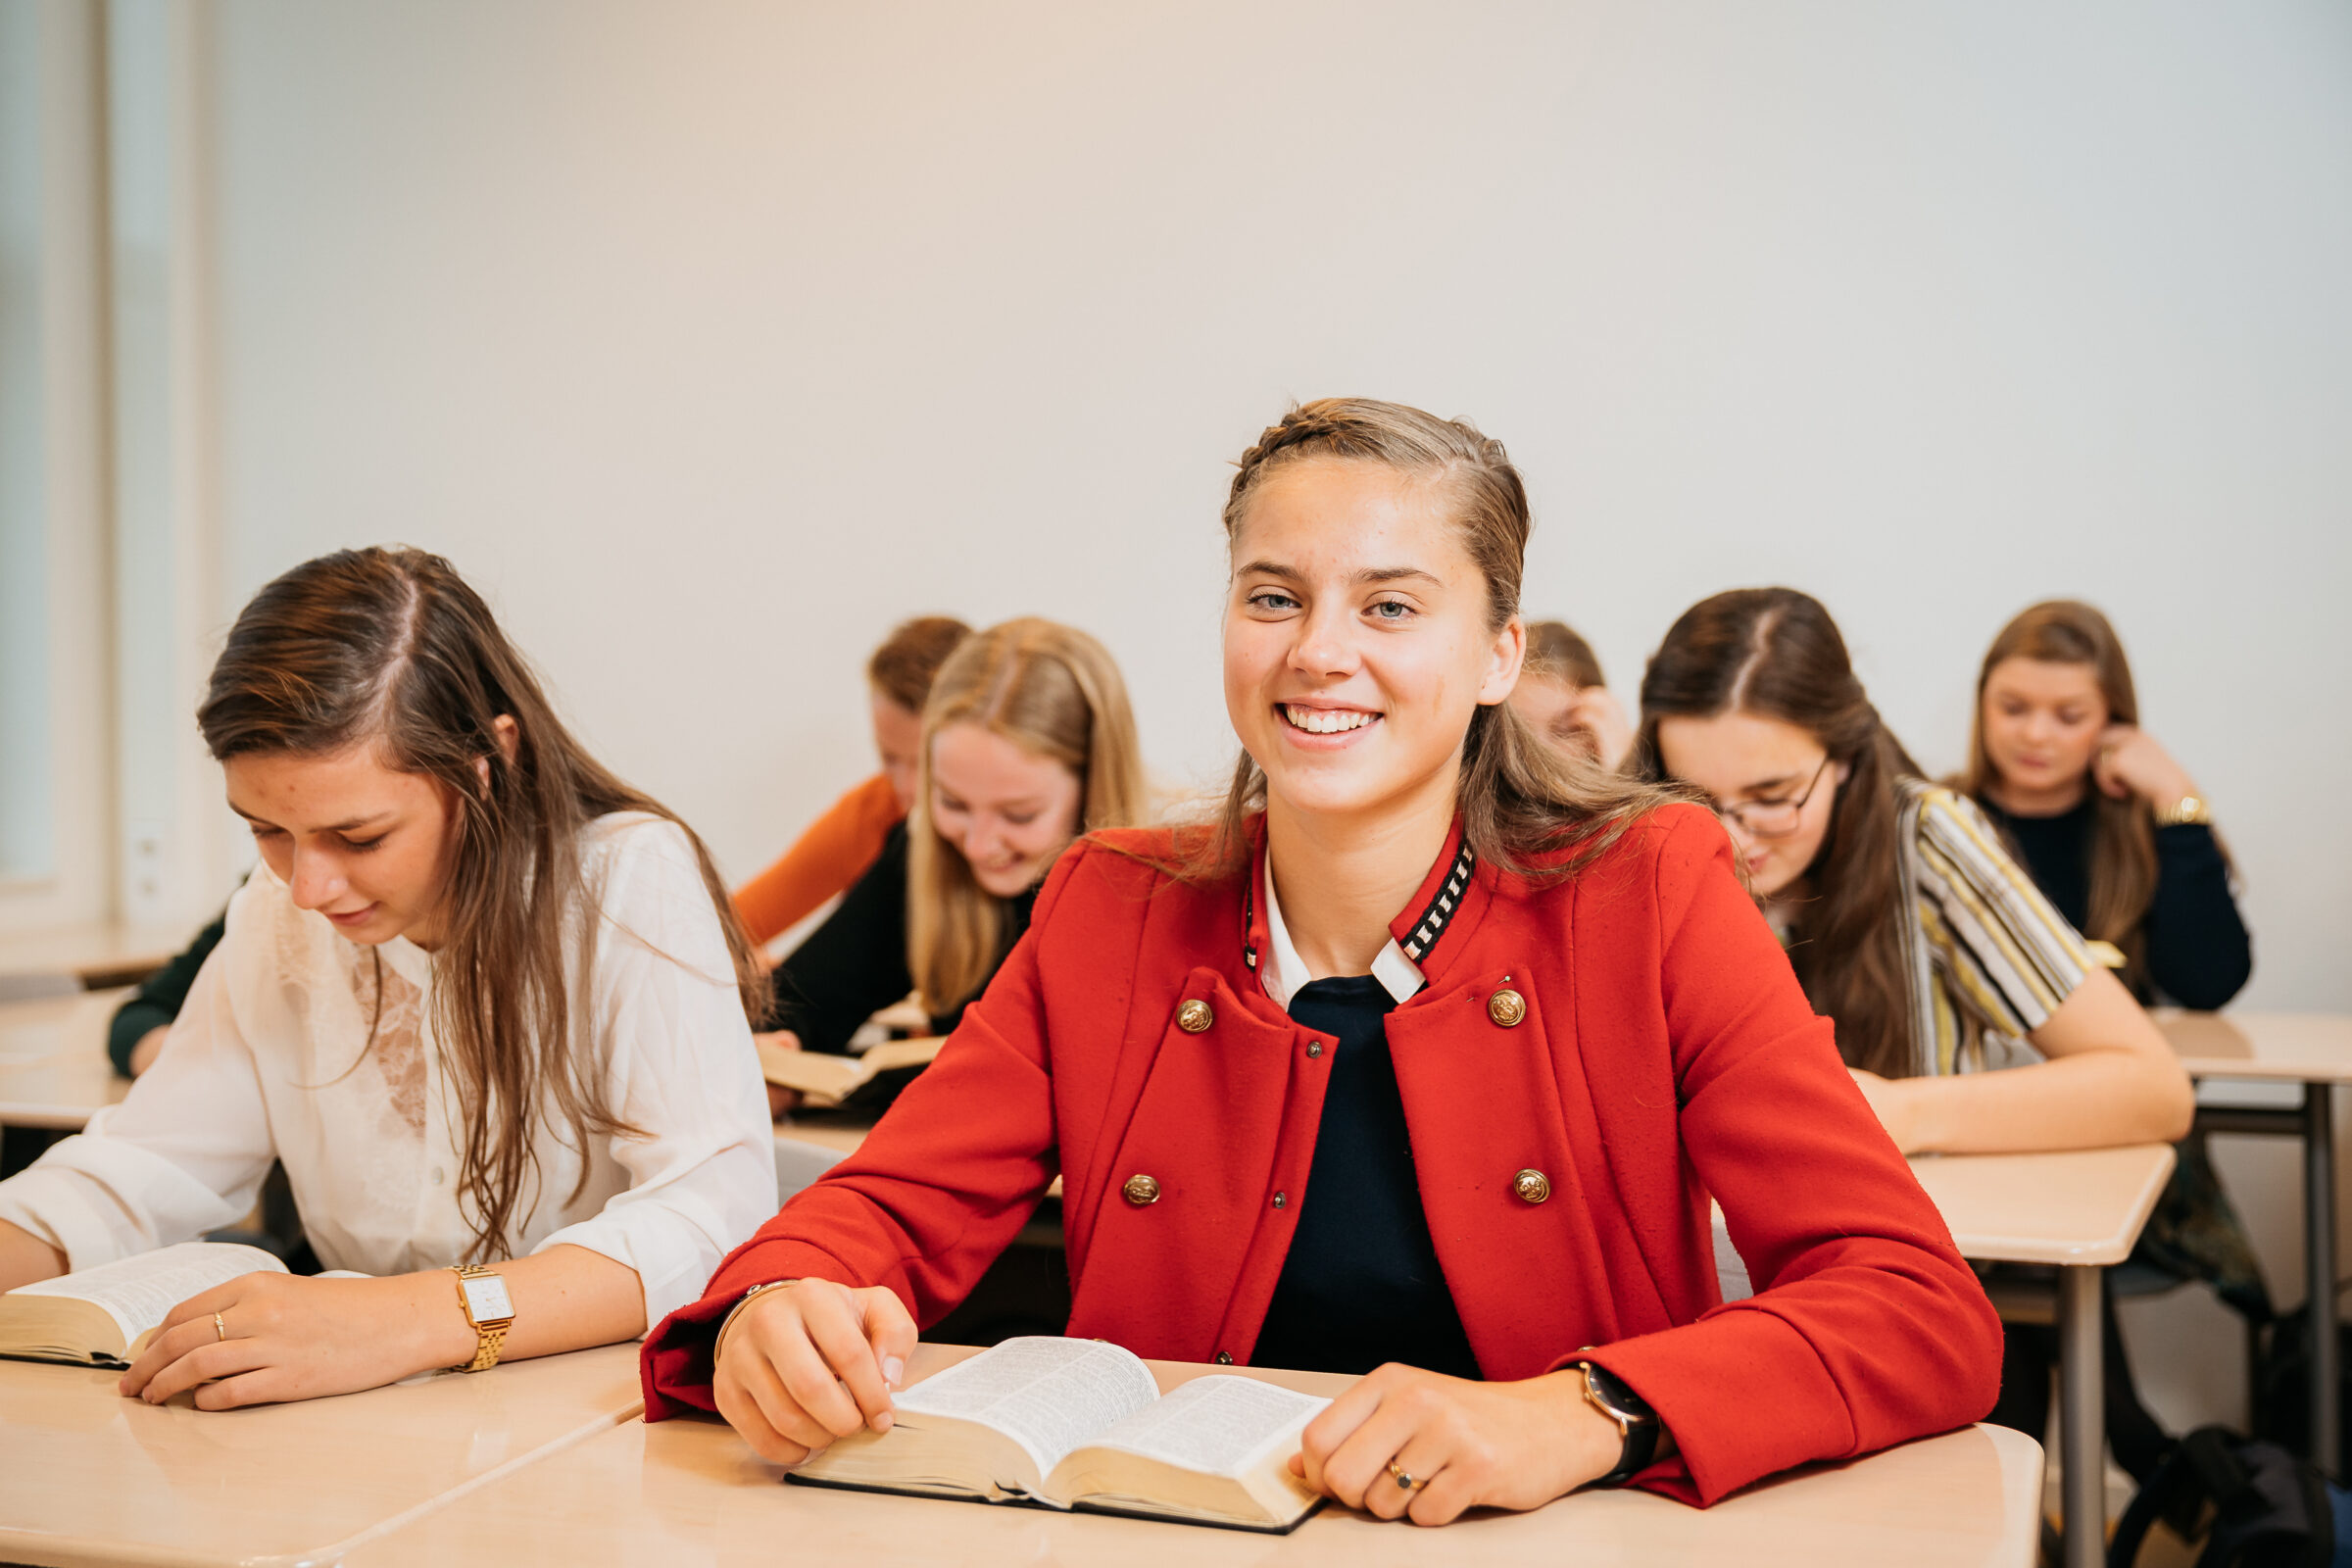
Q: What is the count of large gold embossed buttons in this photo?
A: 4